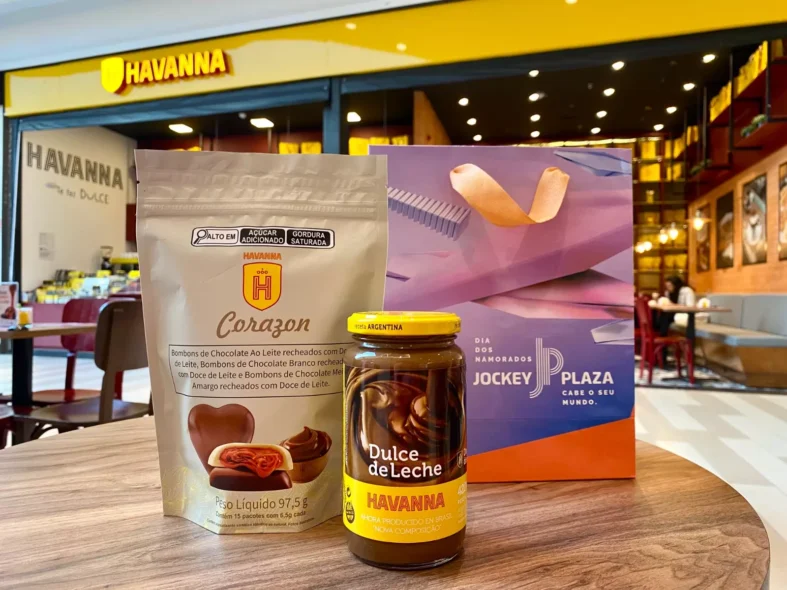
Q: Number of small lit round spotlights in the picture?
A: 15